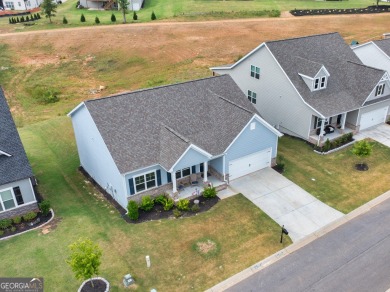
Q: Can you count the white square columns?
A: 4